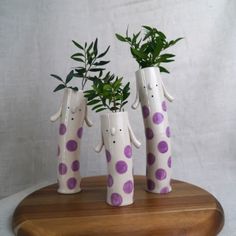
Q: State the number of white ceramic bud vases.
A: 3